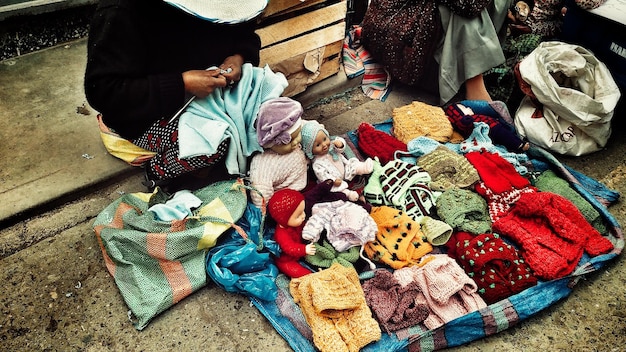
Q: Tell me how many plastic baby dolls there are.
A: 3